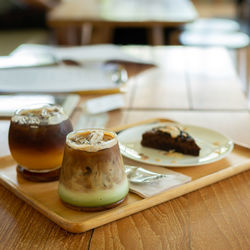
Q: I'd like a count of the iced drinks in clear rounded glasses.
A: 2